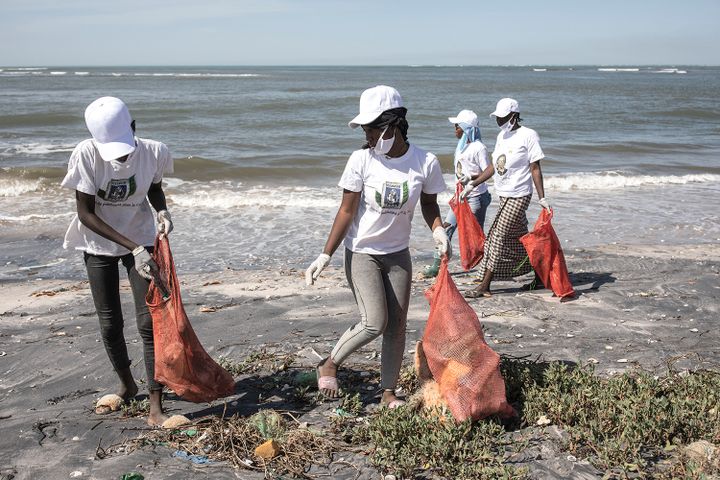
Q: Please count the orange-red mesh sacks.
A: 4